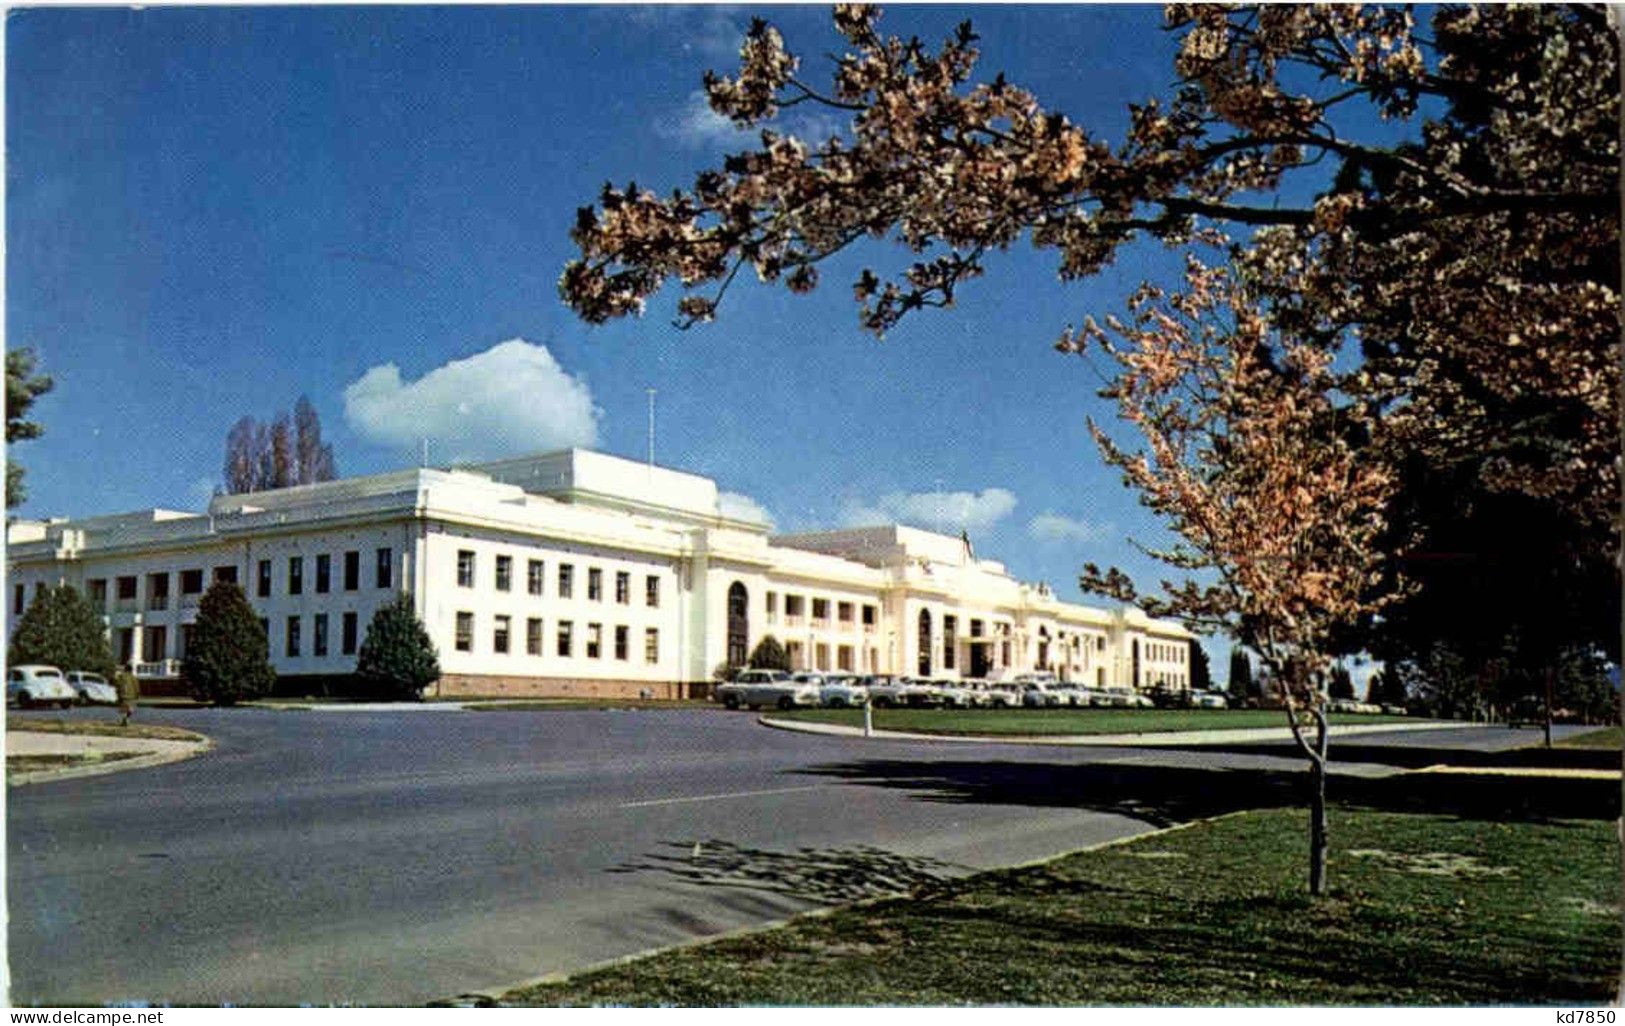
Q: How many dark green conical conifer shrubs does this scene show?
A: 4